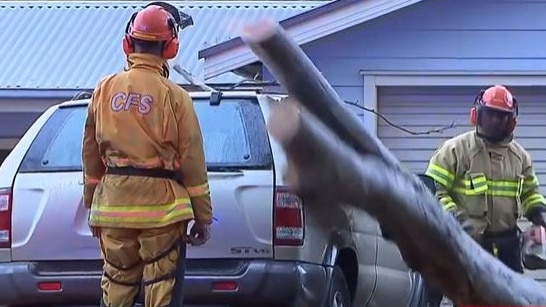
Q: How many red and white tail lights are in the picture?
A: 2